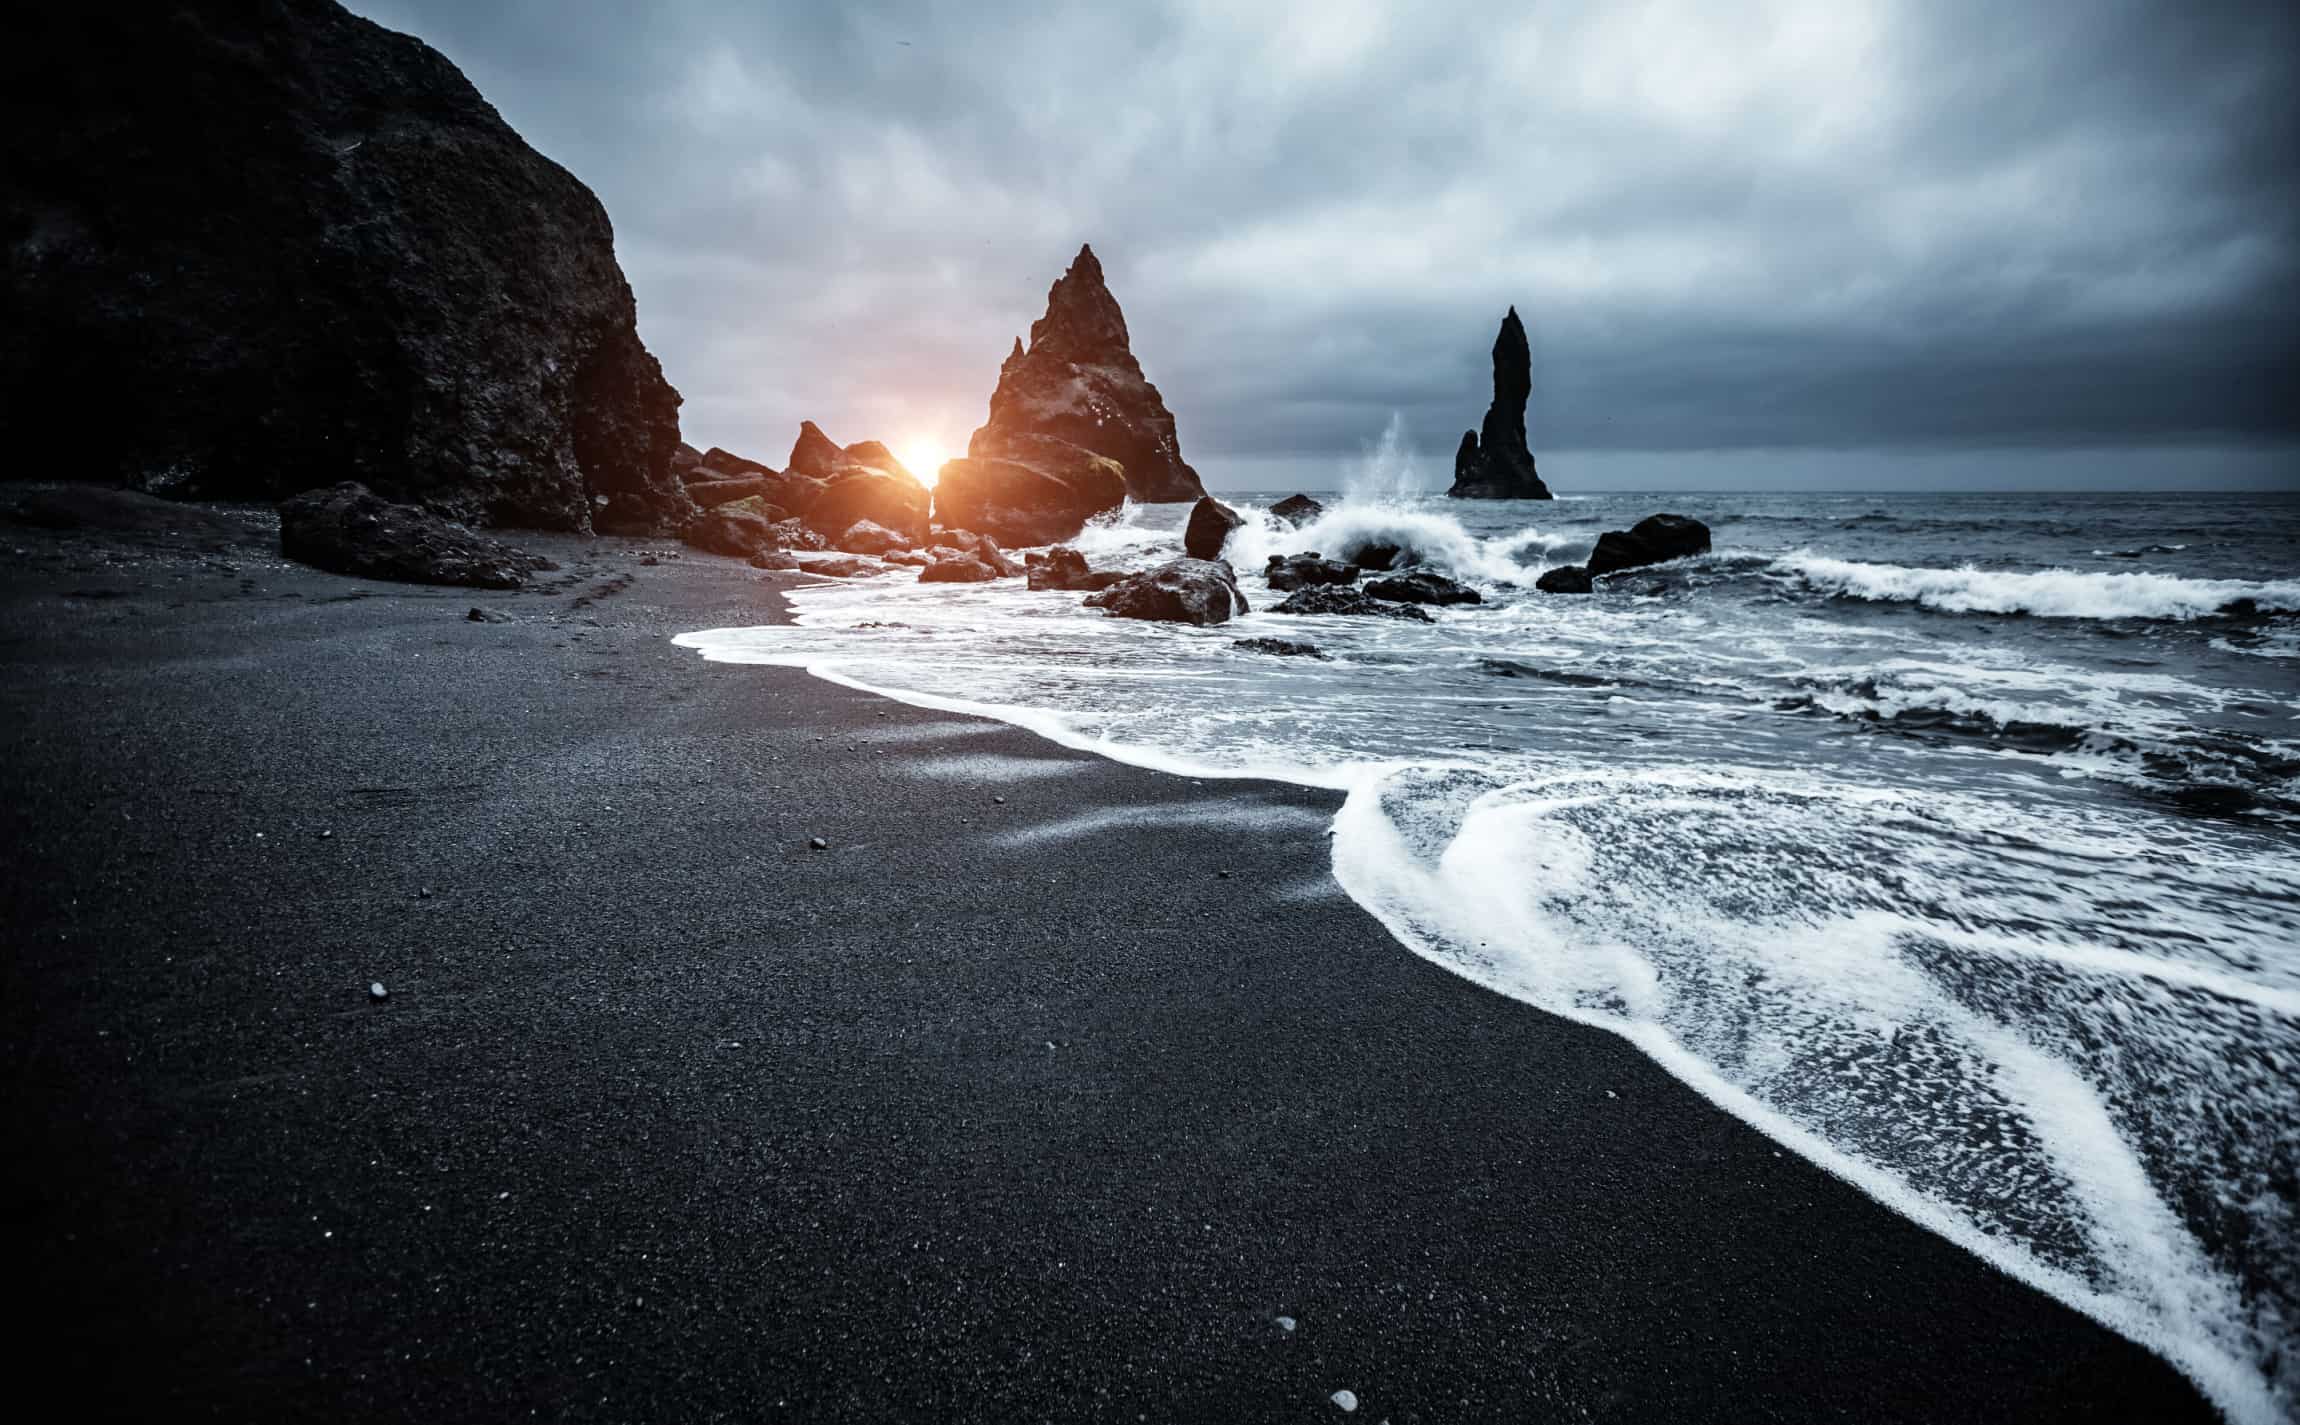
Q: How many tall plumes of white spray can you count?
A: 1